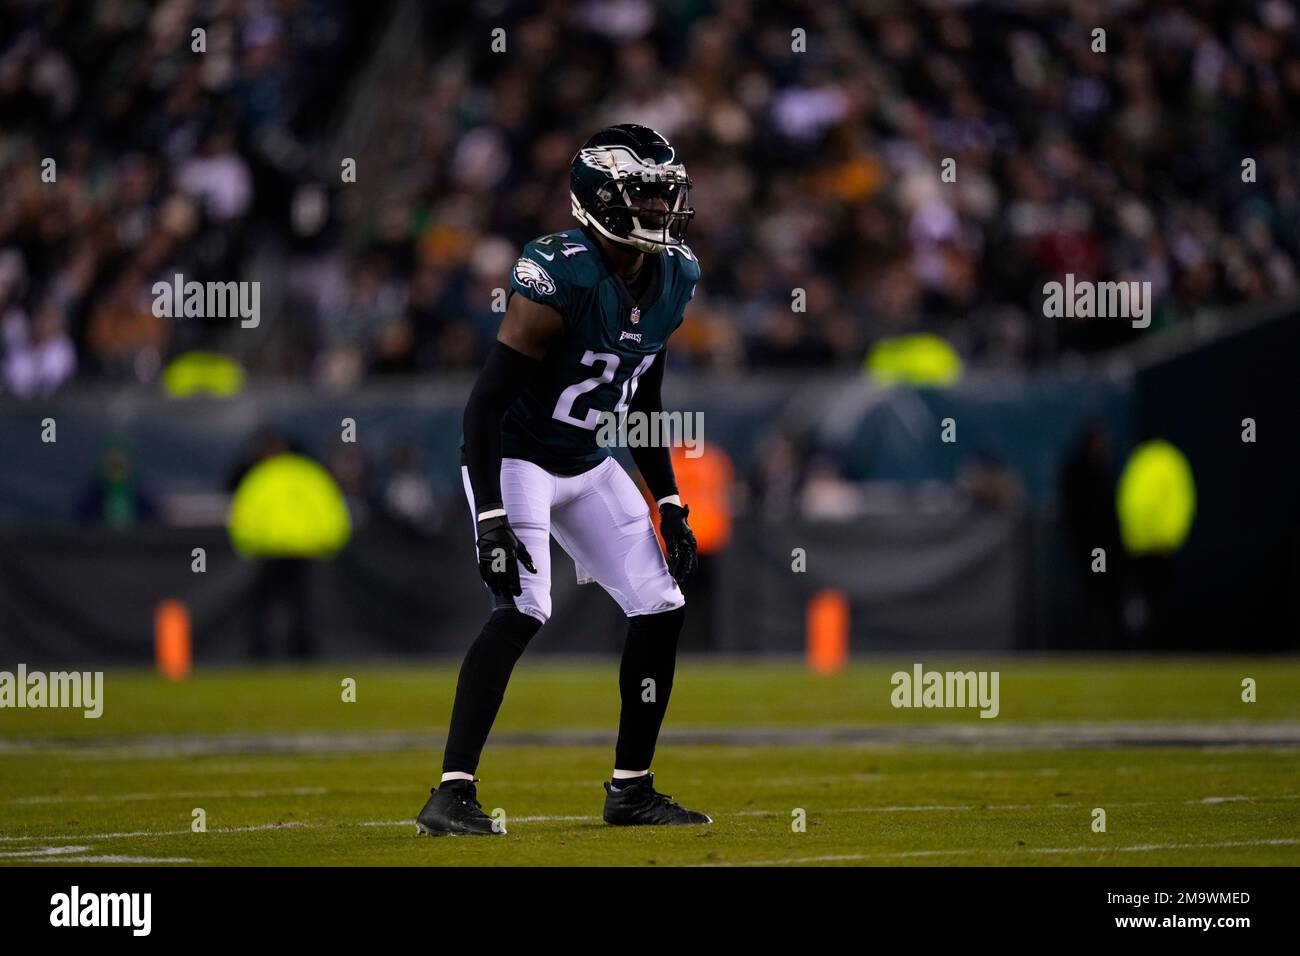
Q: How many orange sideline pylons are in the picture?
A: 2